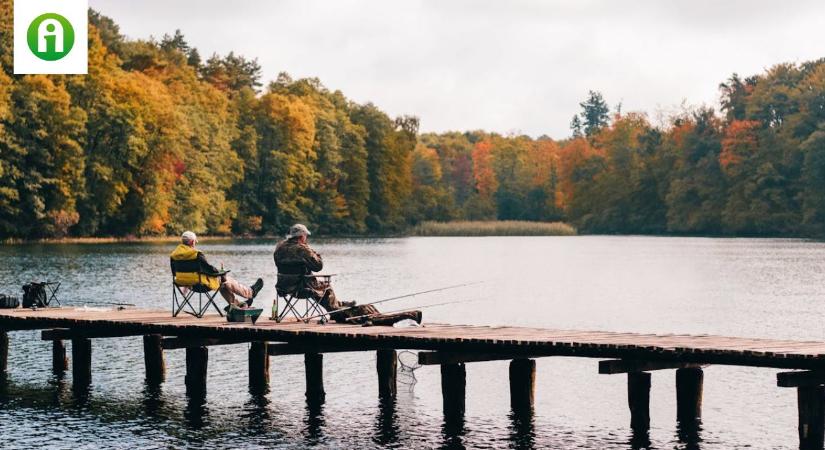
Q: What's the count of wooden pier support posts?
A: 13